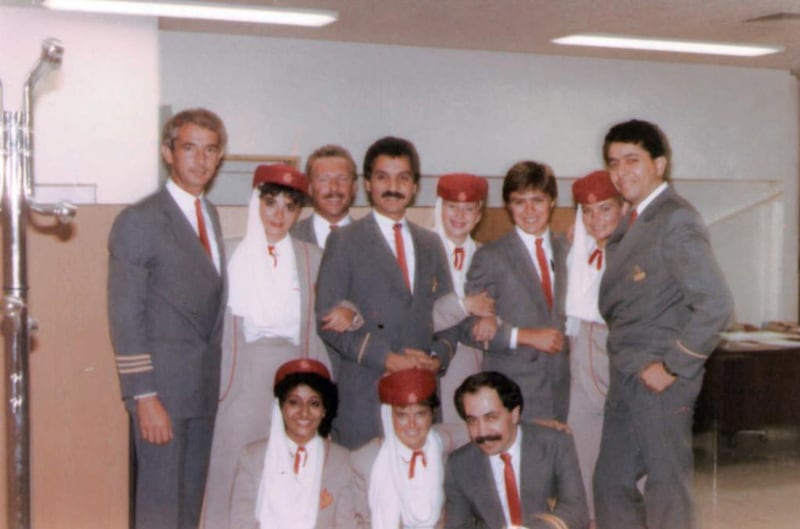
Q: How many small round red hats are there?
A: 5